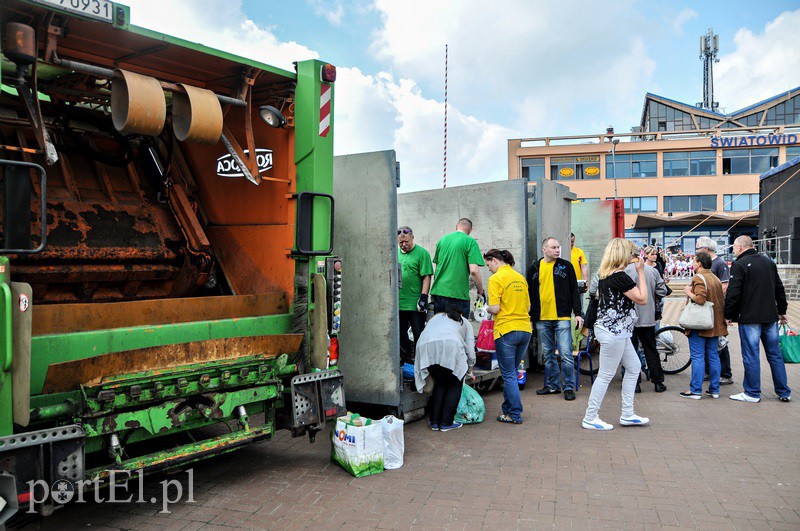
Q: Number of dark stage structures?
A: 1